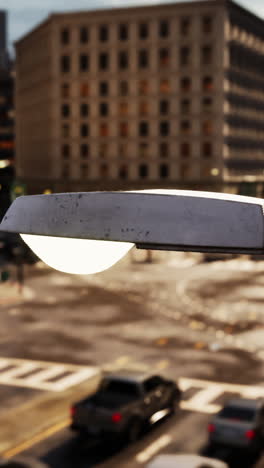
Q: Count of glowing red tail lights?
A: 4